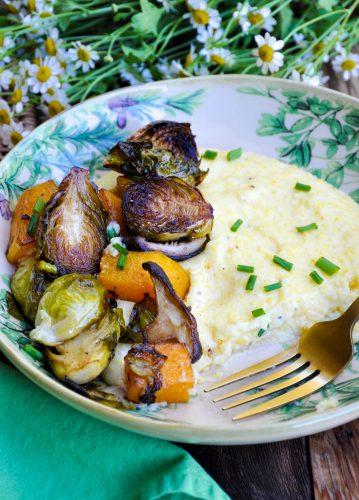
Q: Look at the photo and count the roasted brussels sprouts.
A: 6